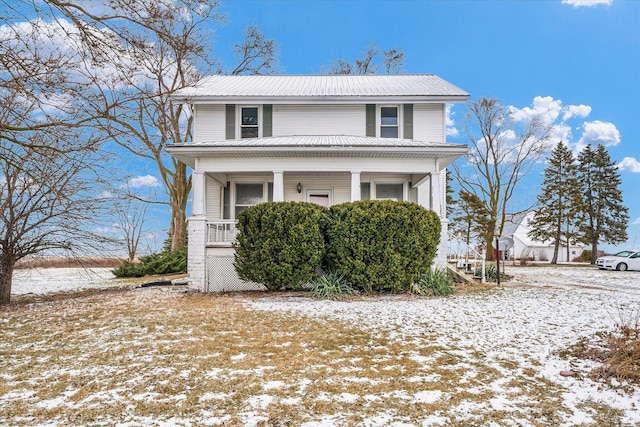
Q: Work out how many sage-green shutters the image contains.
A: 8